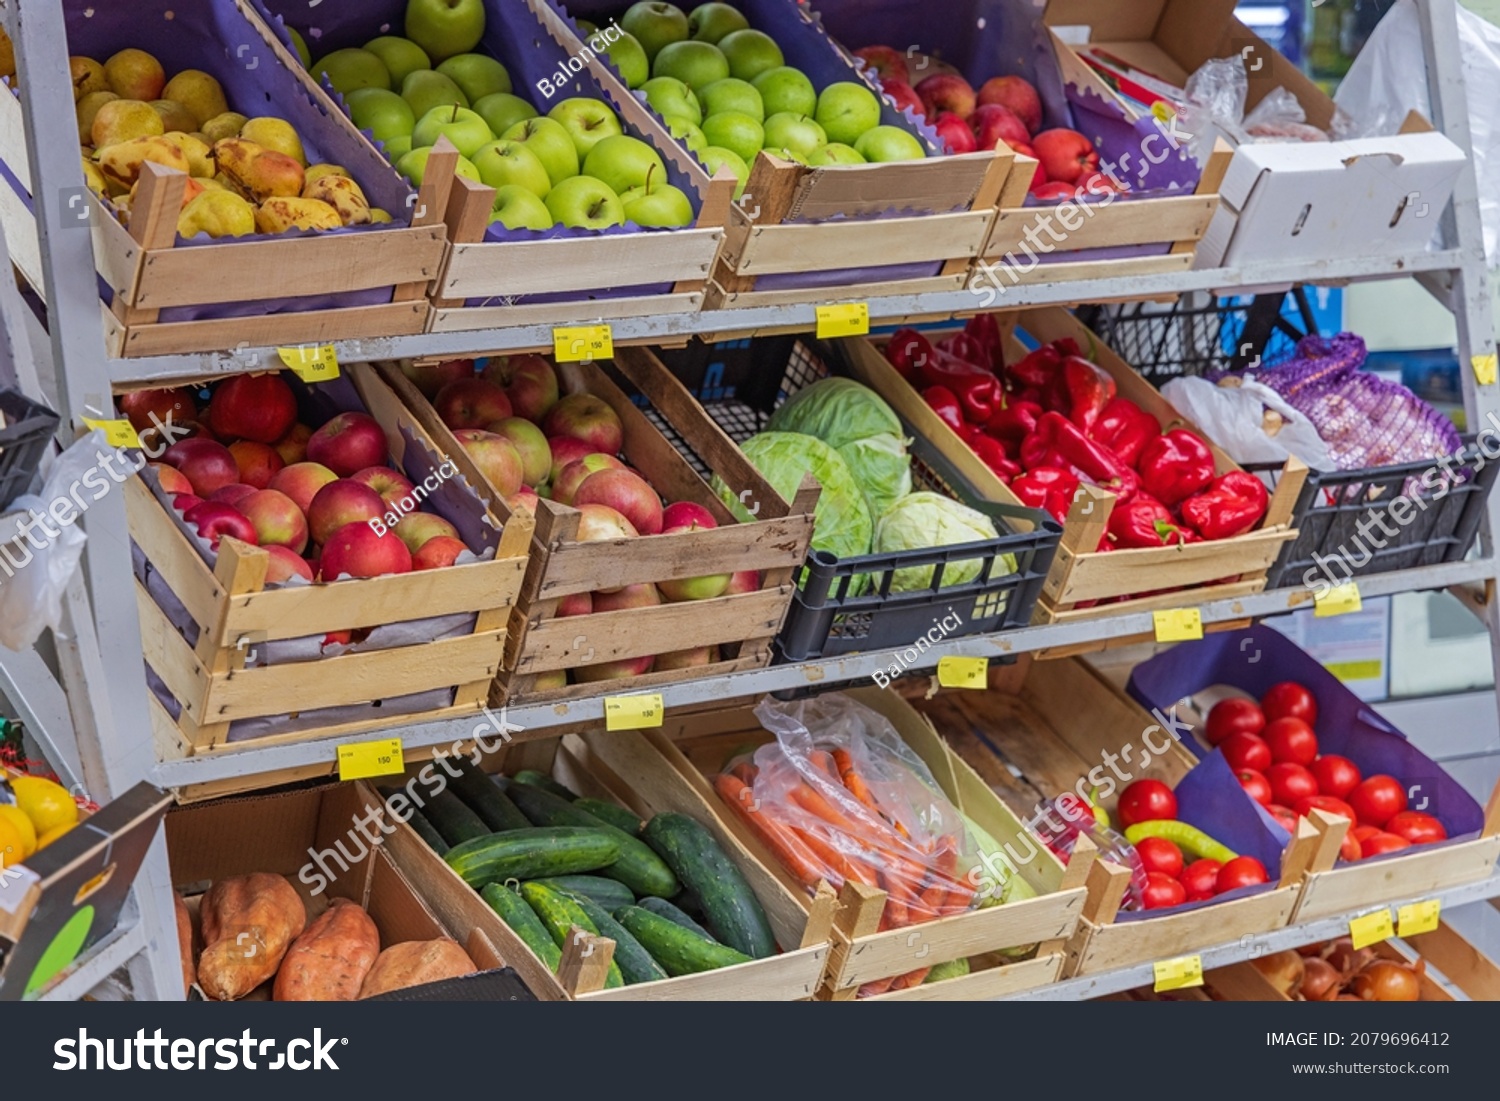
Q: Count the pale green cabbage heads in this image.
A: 3